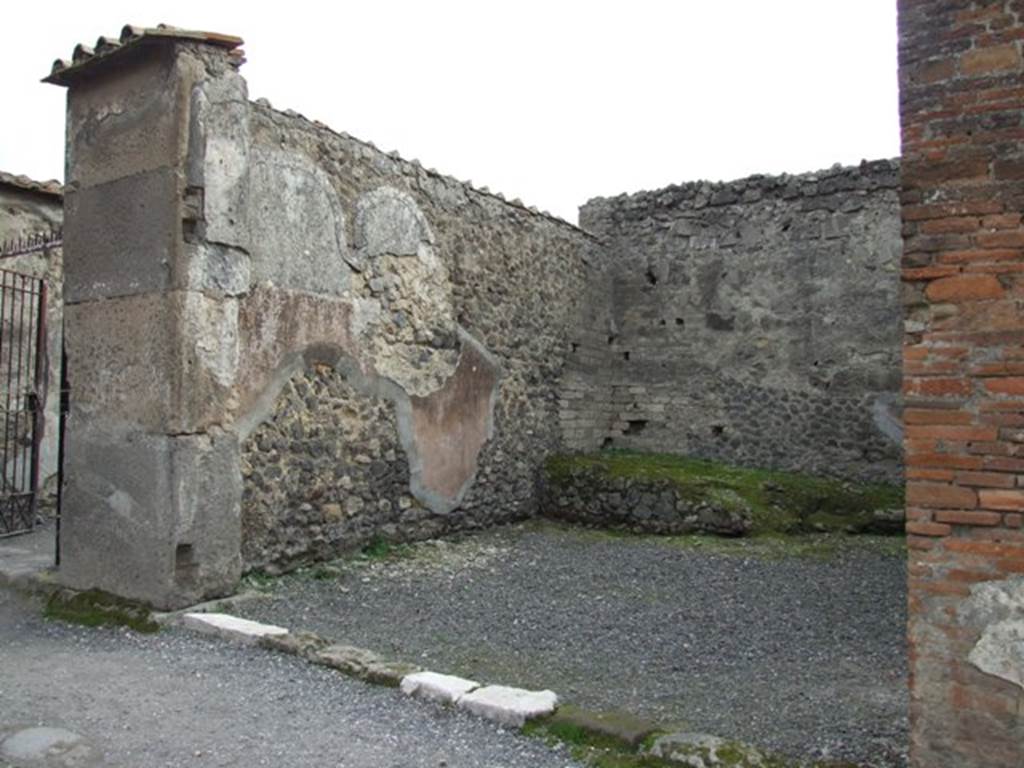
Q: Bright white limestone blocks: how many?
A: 3